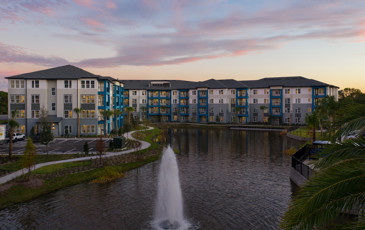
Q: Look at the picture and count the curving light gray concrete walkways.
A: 1